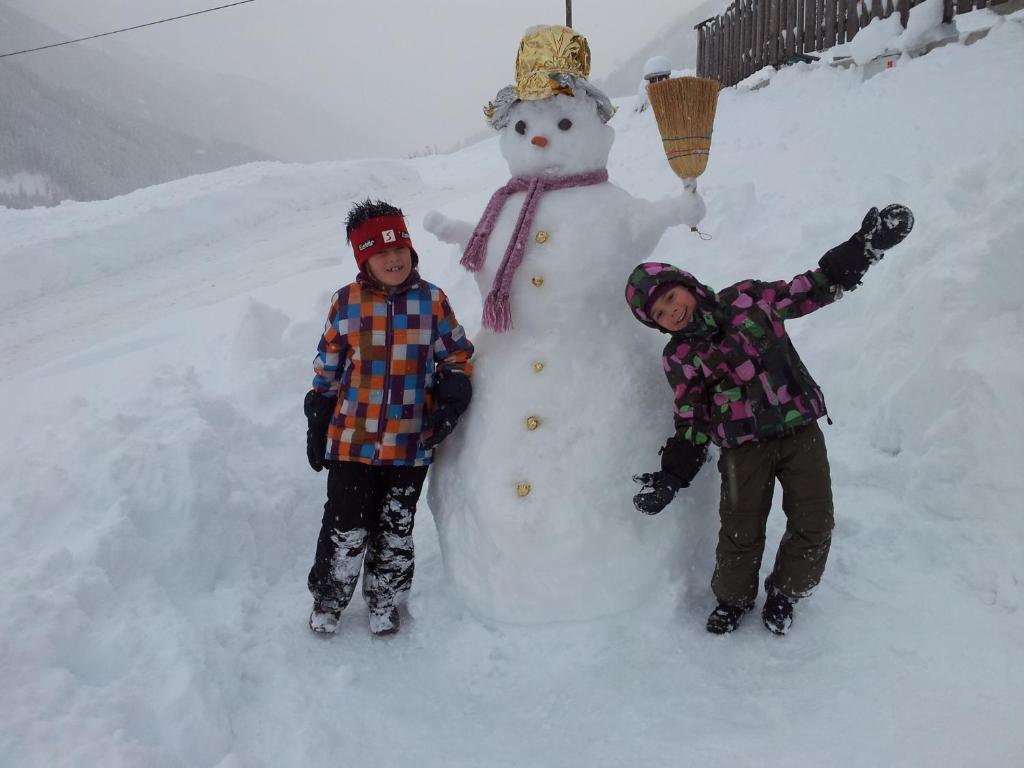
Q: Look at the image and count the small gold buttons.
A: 5